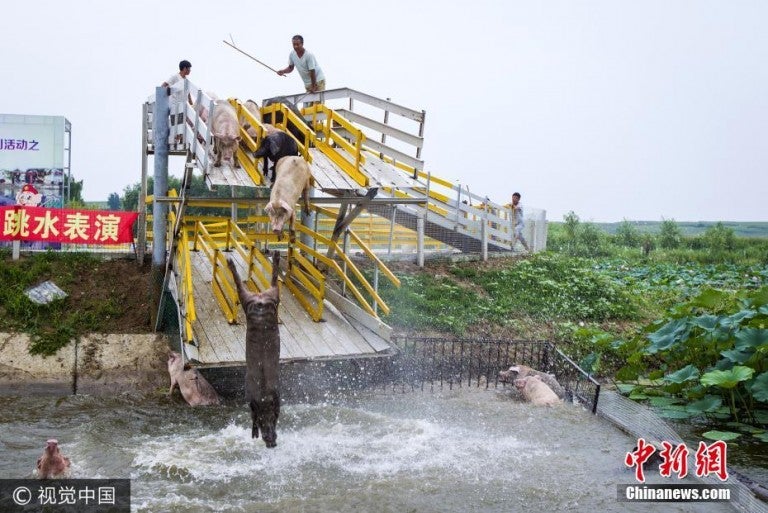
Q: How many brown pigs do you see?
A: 1